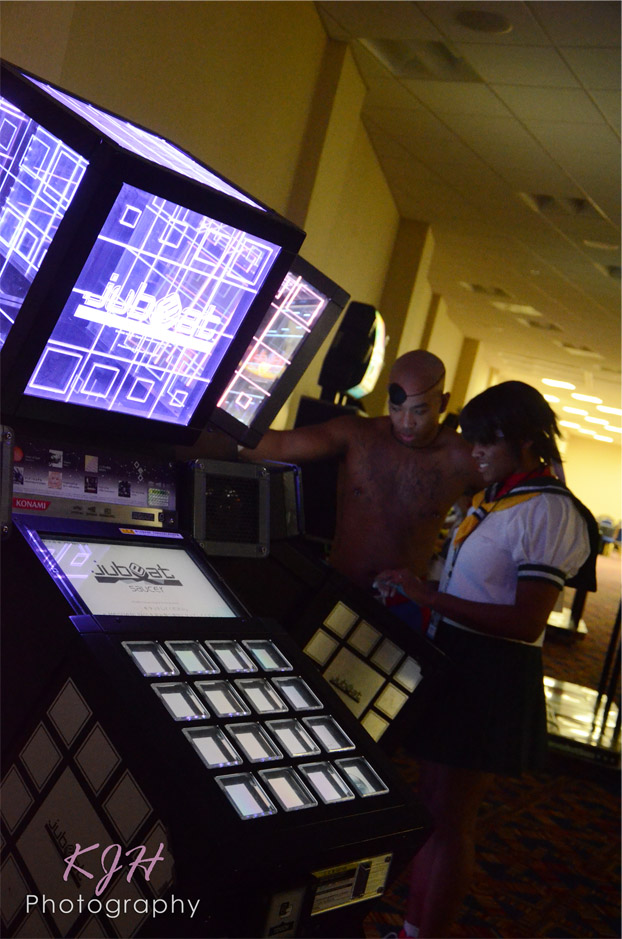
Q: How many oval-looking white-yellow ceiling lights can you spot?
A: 10